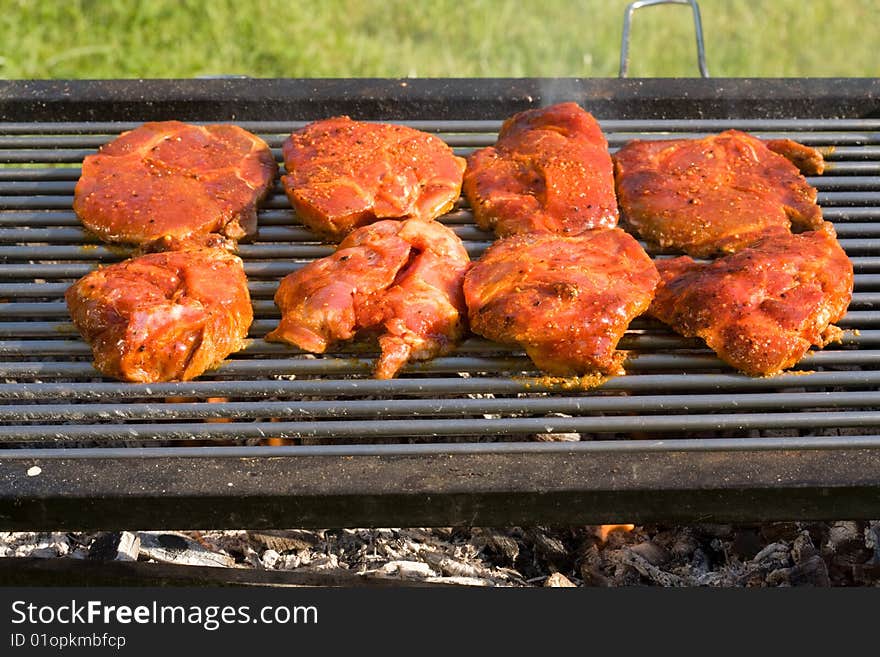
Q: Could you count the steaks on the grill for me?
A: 8